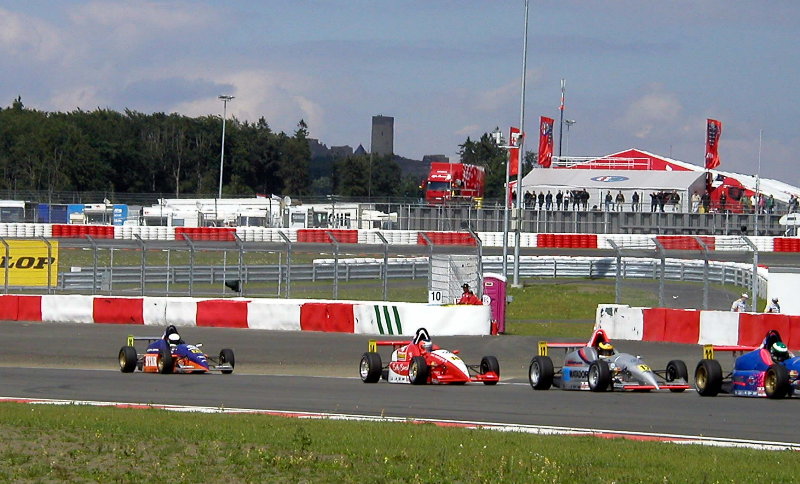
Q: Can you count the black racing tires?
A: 11